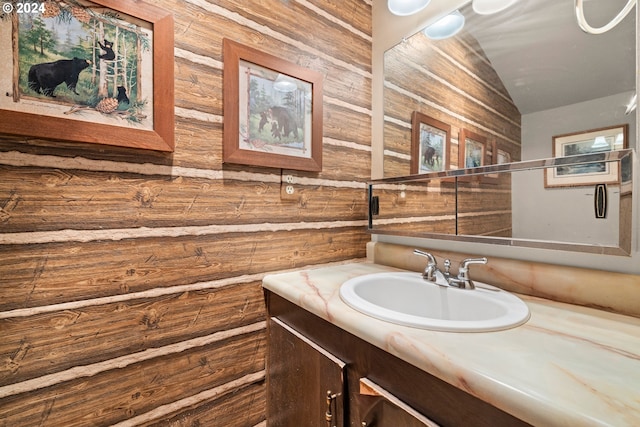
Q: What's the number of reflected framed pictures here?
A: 4